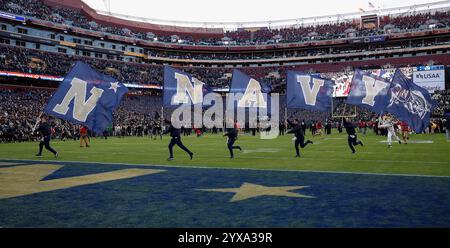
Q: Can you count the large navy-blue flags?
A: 6